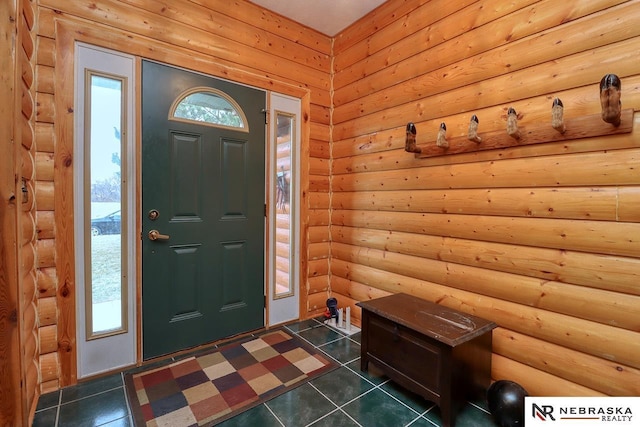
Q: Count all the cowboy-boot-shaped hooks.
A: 6